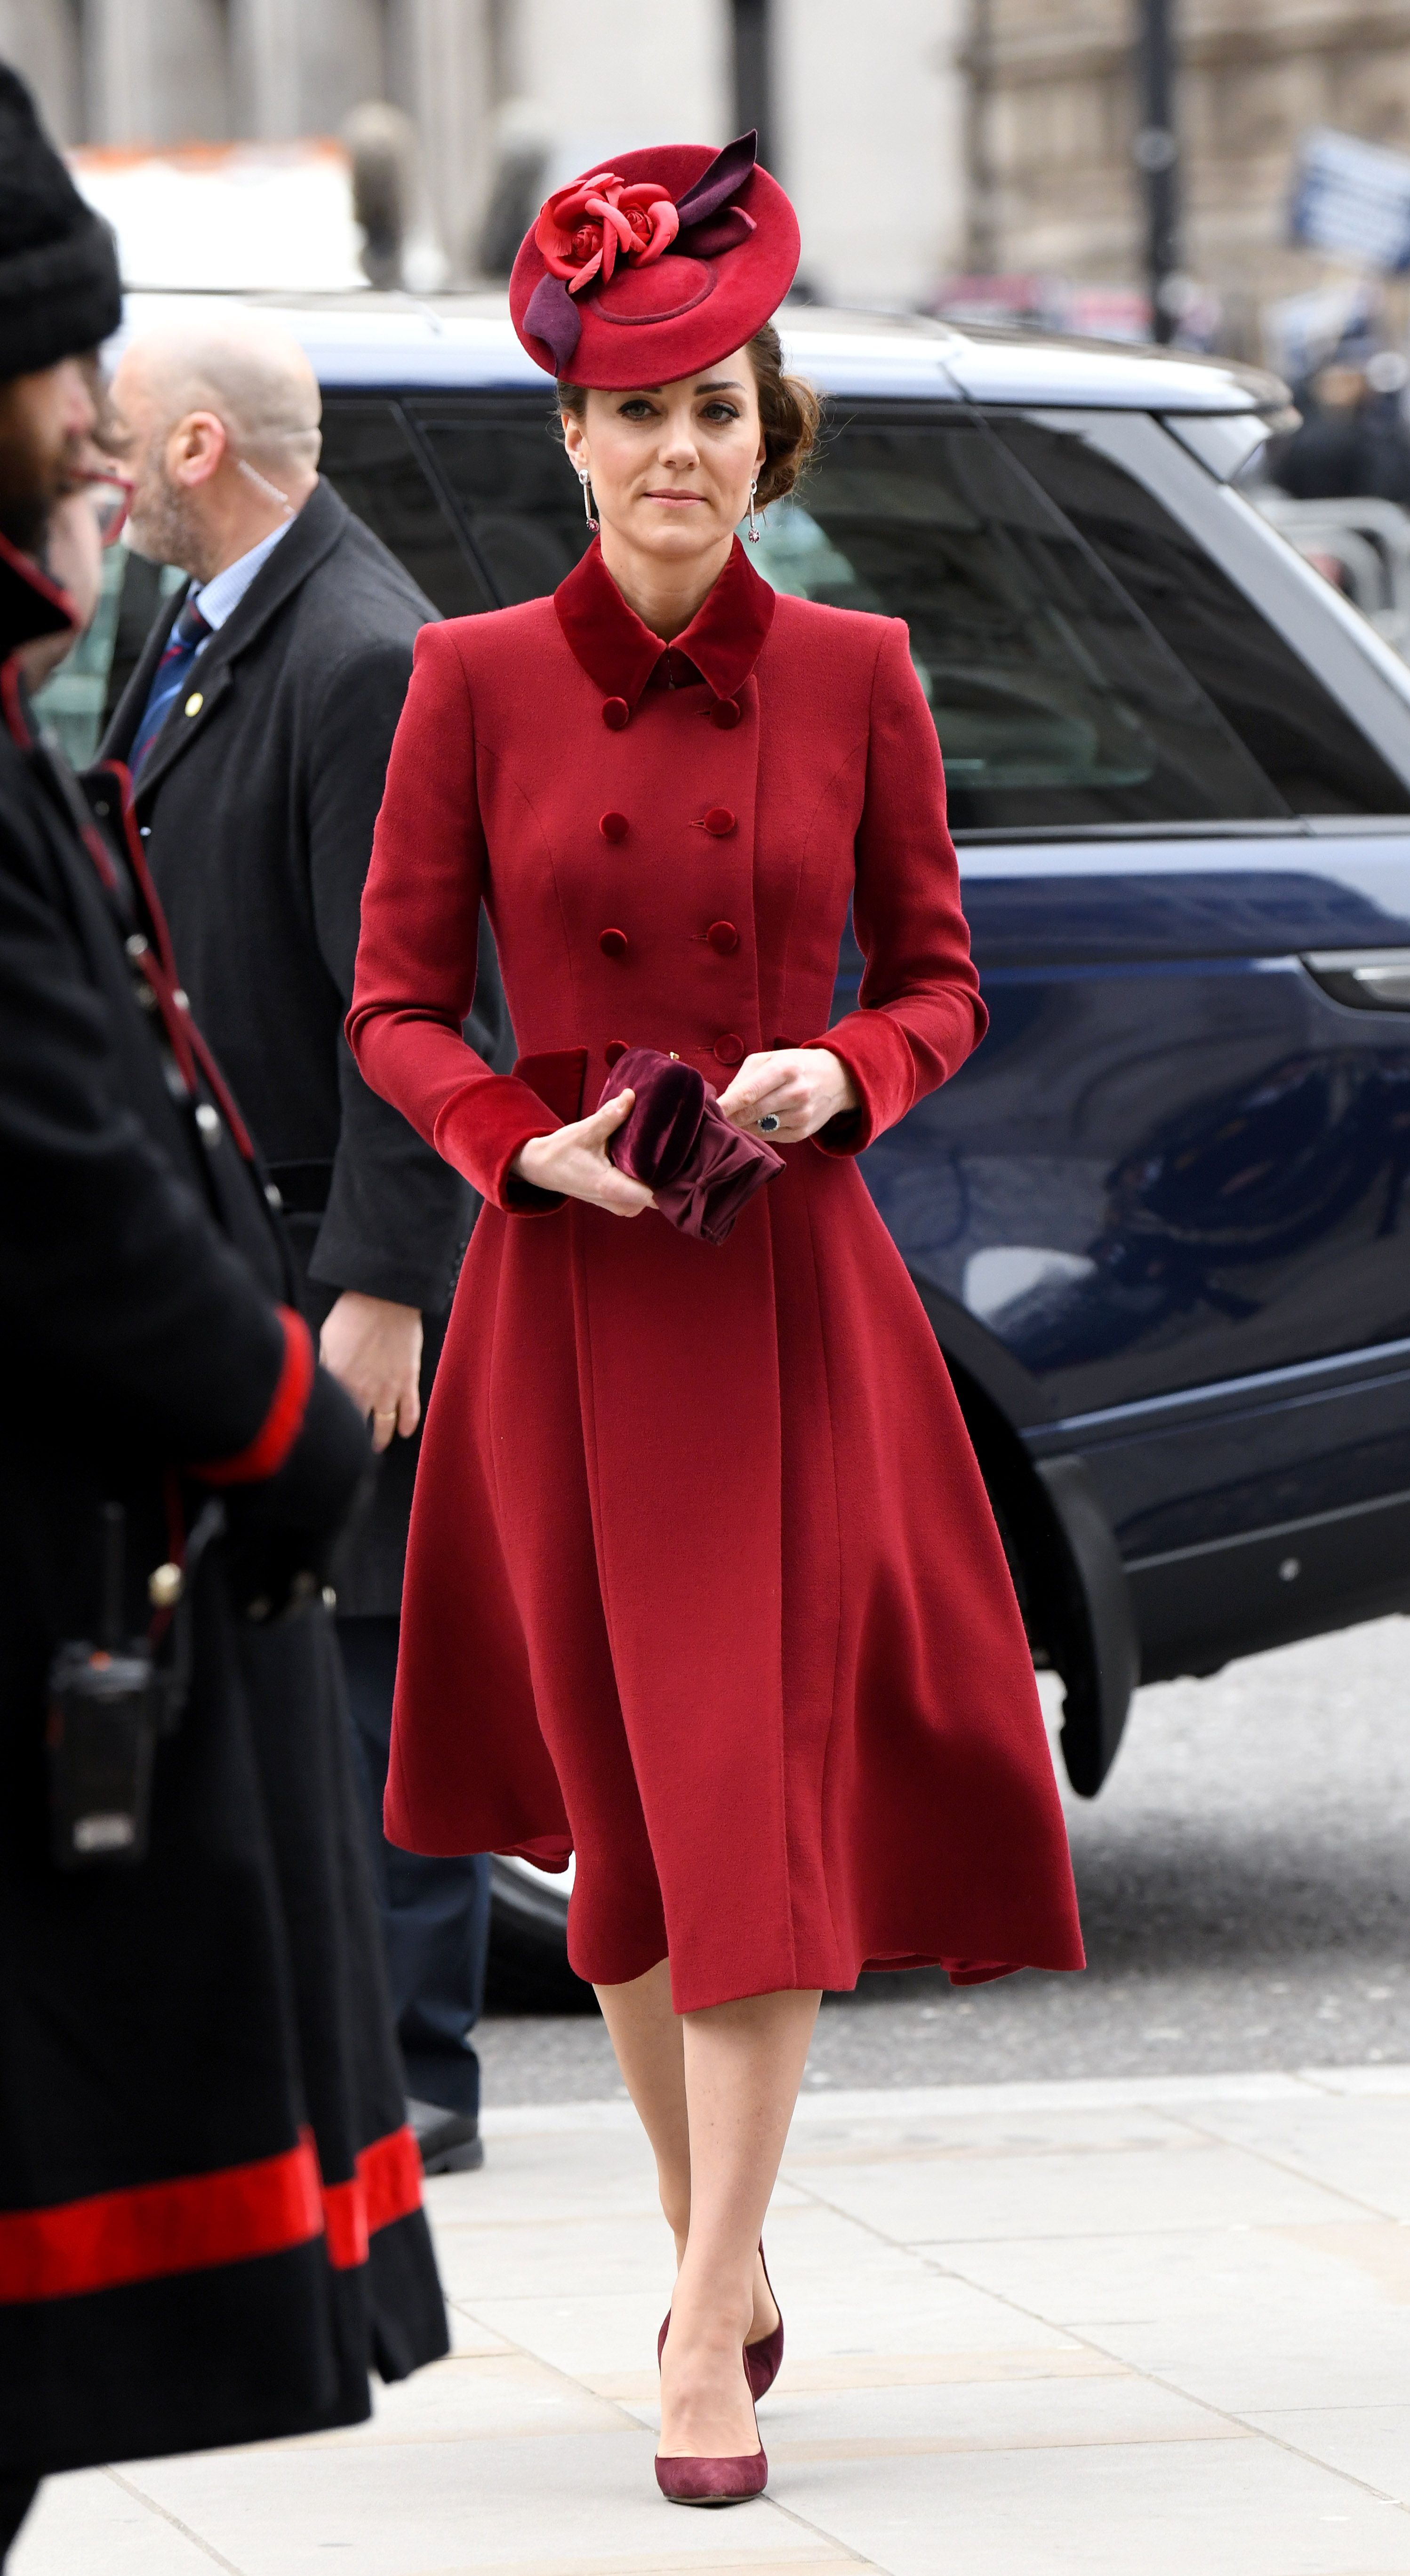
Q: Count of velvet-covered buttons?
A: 8